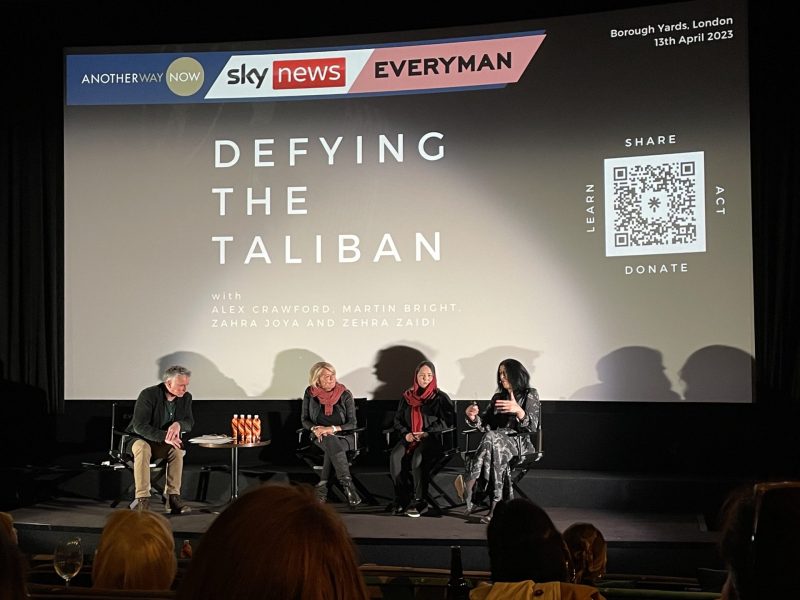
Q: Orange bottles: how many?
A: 4